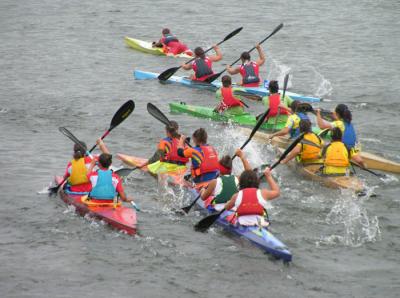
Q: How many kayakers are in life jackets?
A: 15